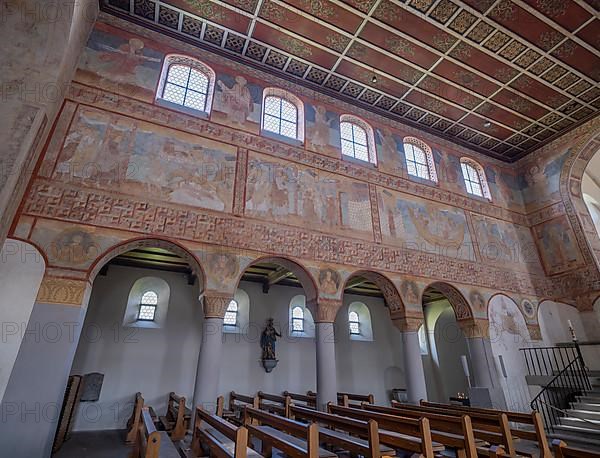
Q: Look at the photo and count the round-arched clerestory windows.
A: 5